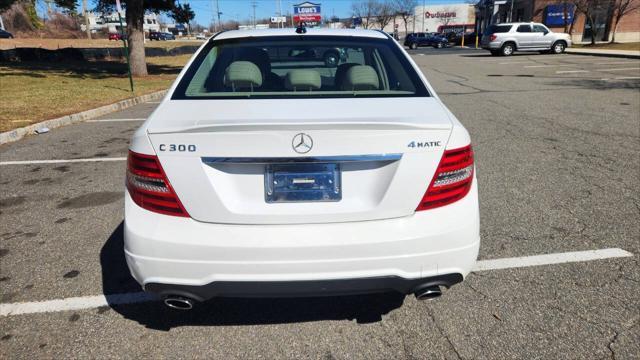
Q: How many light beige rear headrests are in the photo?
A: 3